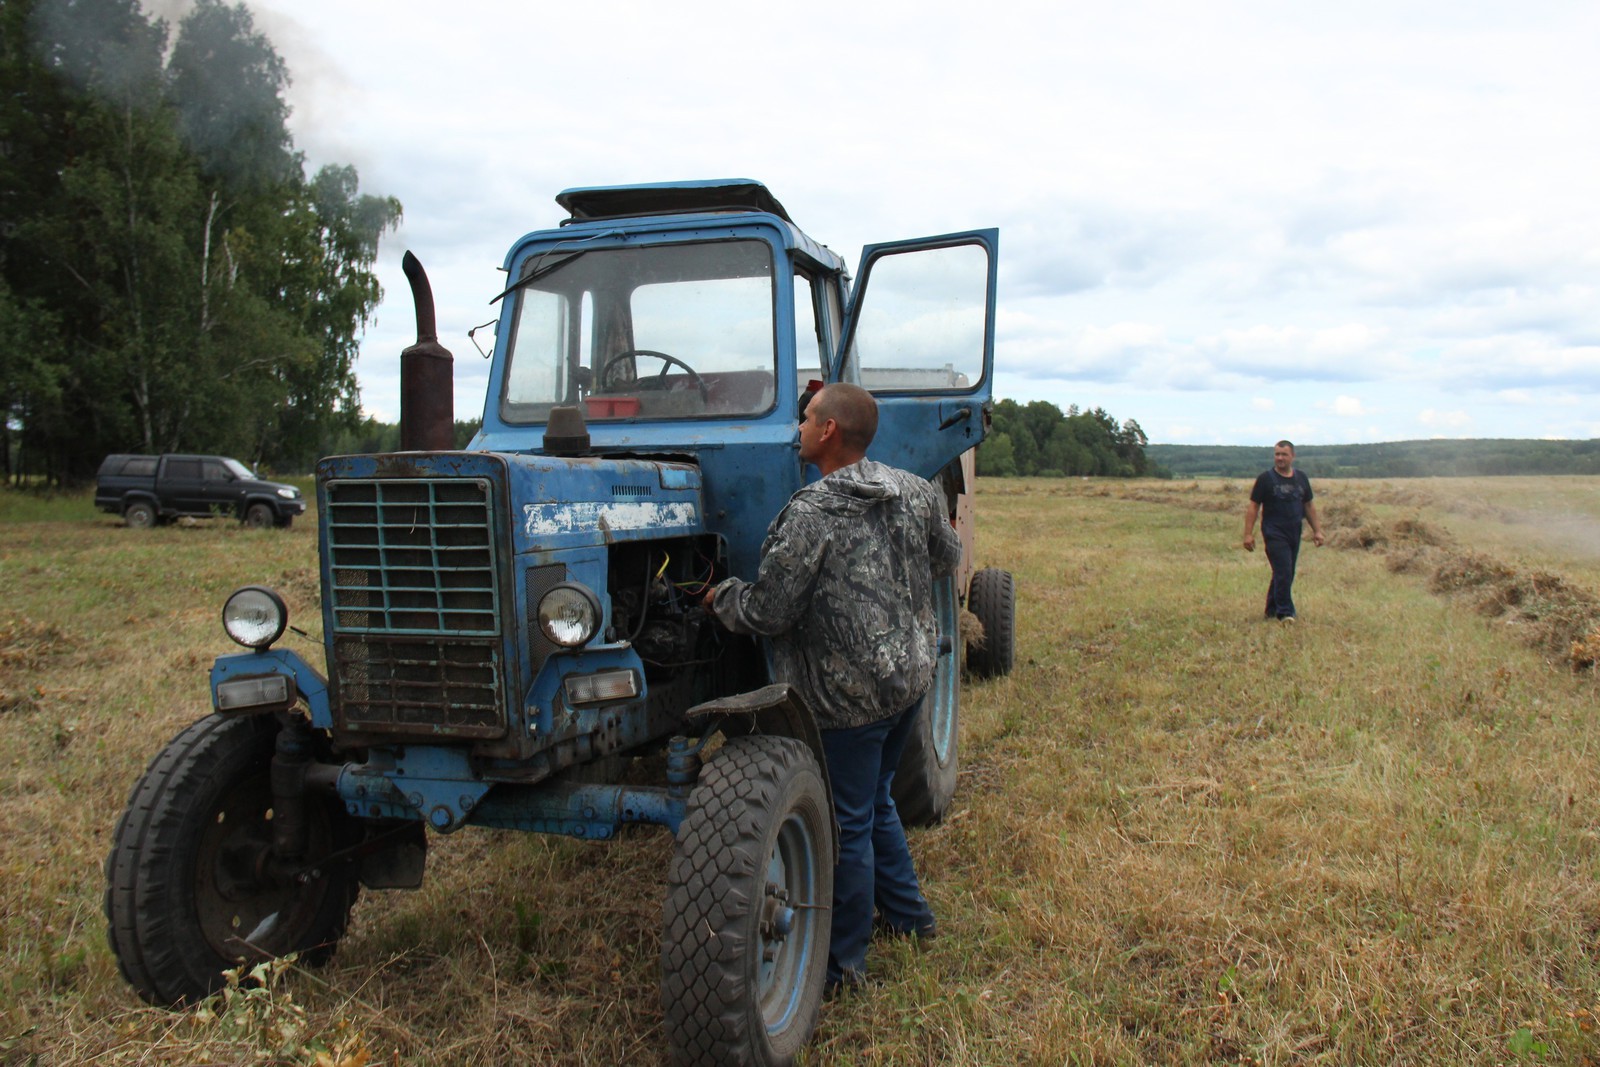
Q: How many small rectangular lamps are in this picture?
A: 2